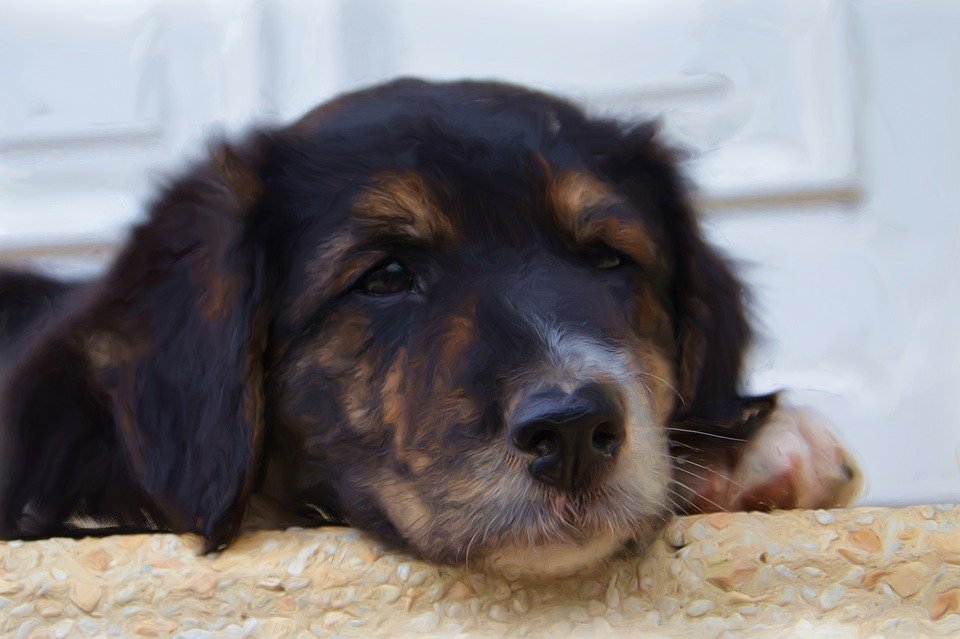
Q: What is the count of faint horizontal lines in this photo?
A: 4